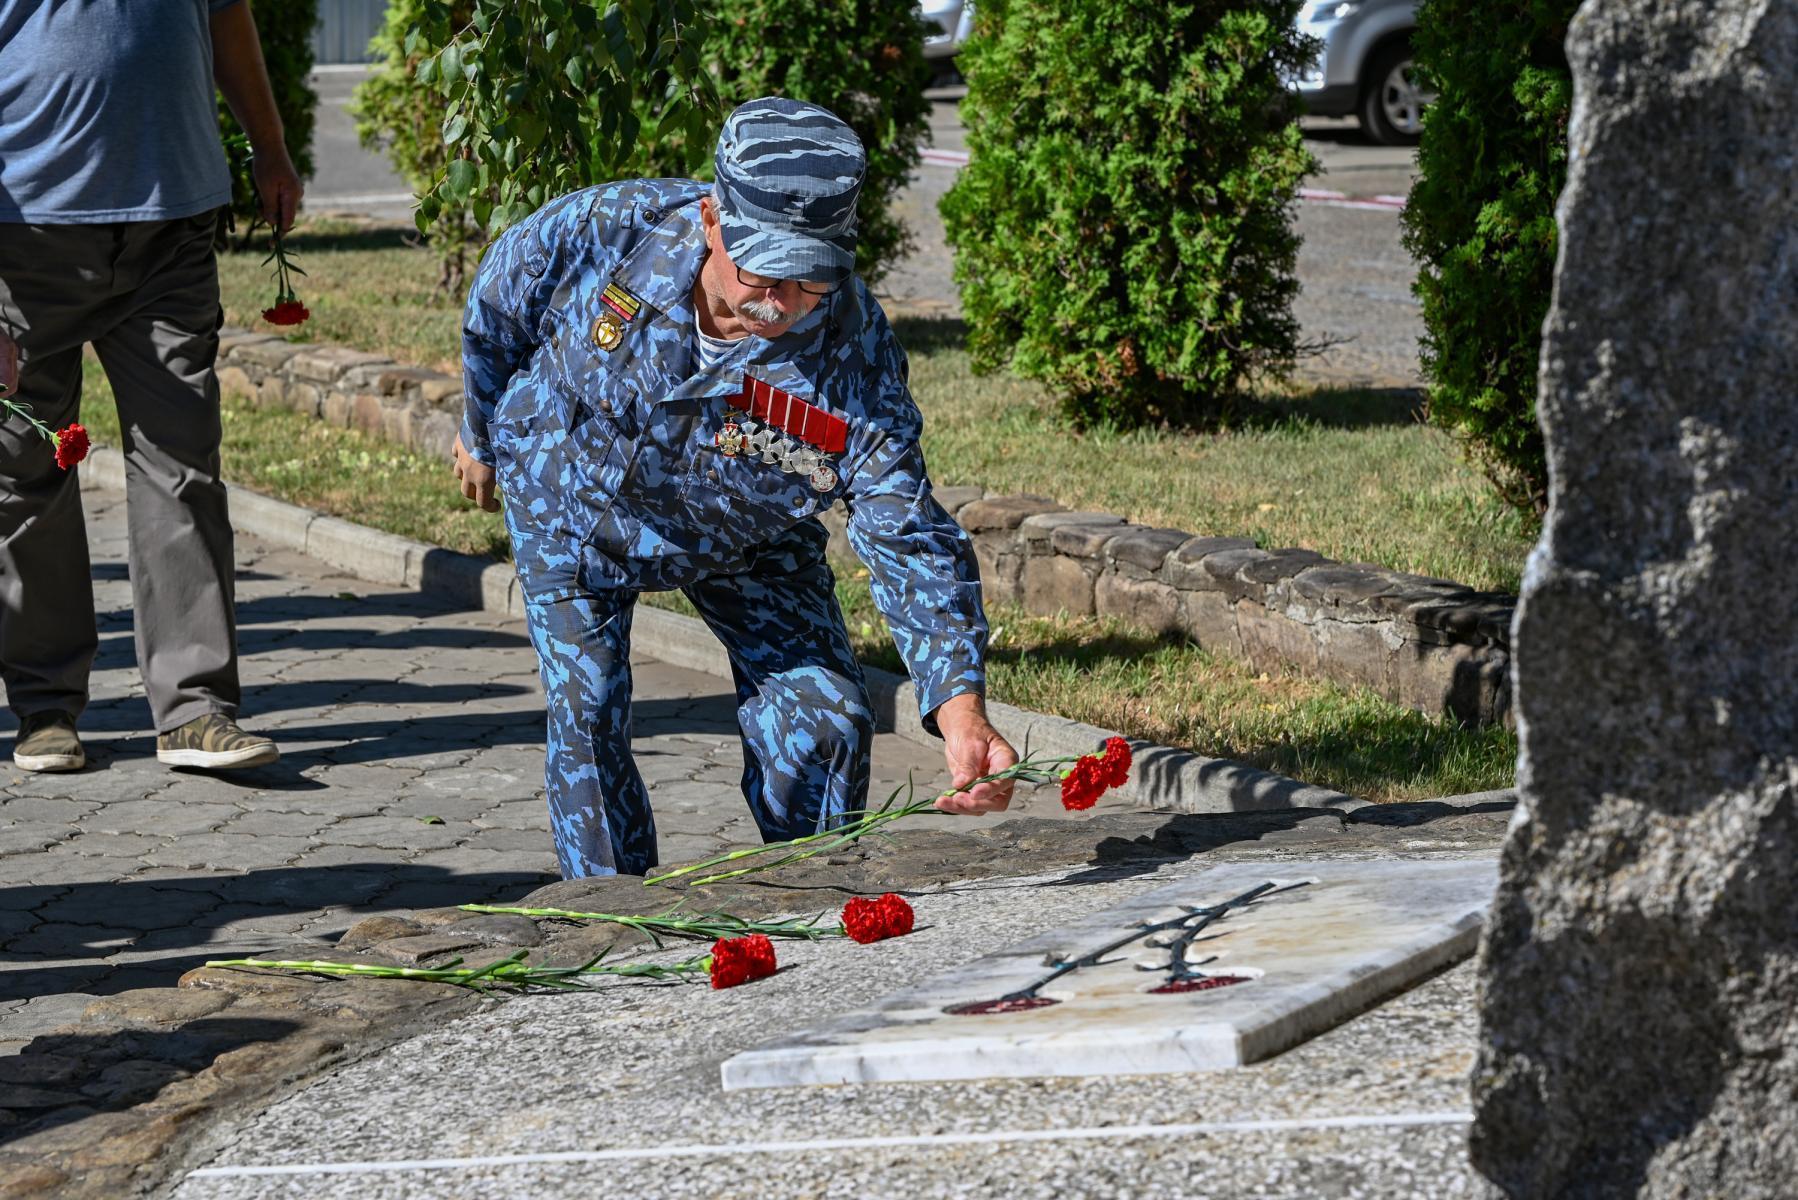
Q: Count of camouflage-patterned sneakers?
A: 2